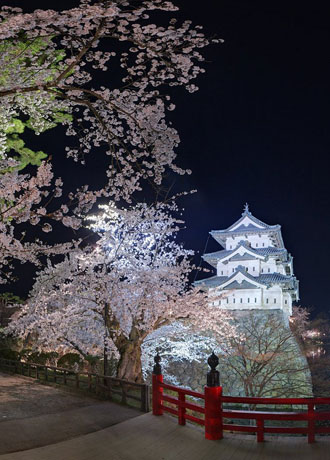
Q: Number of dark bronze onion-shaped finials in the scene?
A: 2